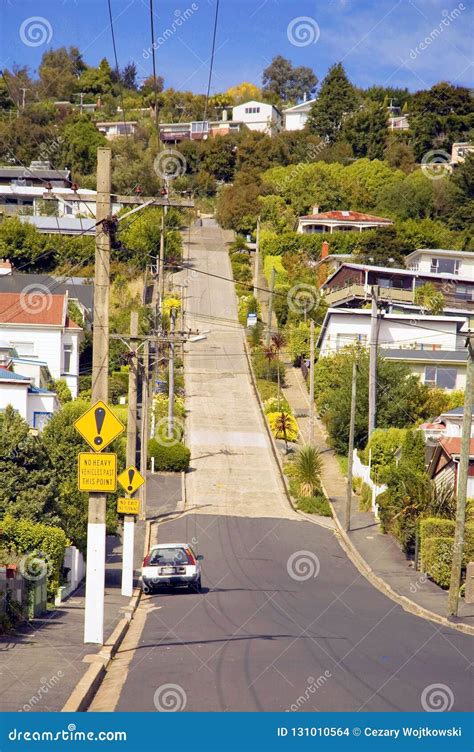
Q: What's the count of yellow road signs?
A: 4